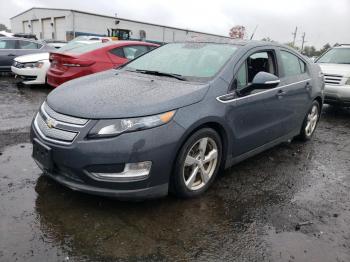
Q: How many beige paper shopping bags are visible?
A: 0